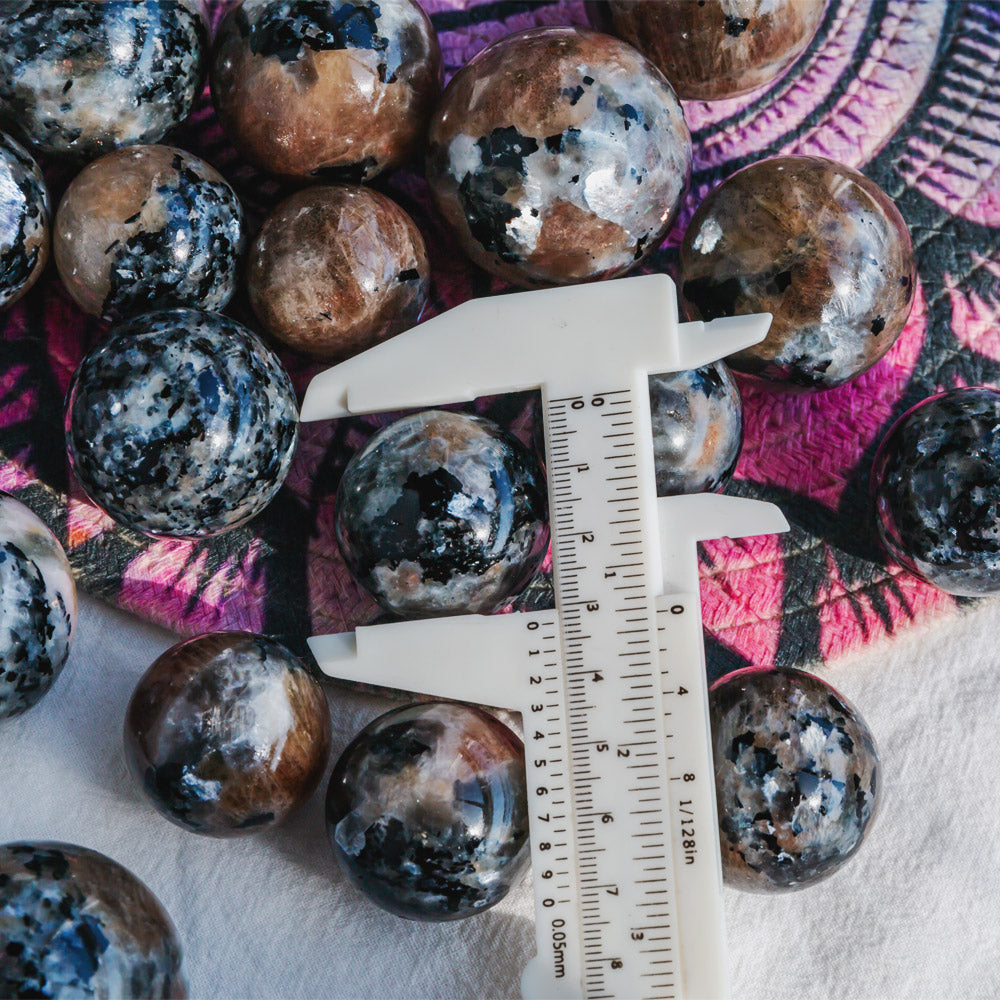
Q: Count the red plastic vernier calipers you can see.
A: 0